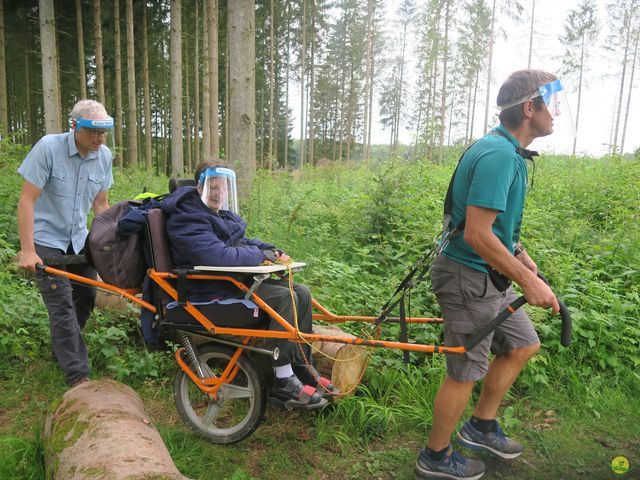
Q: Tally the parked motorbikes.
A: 0